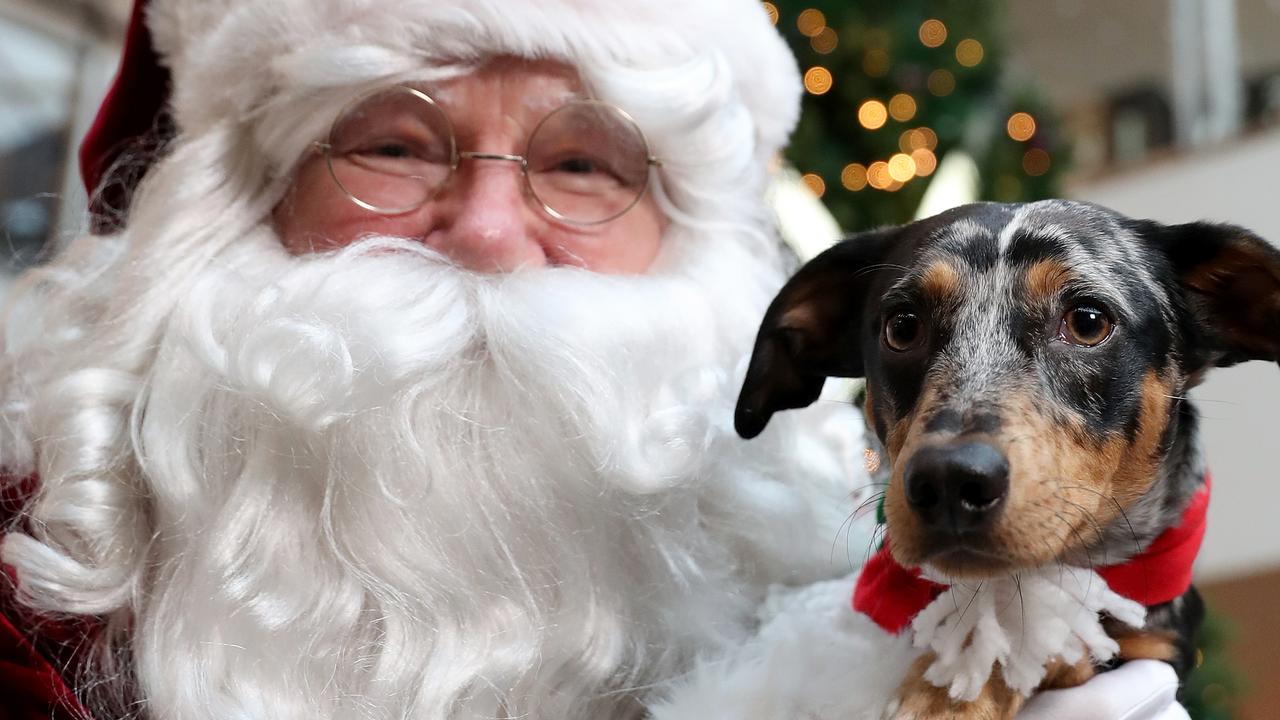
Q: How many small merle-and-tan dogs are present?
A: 1